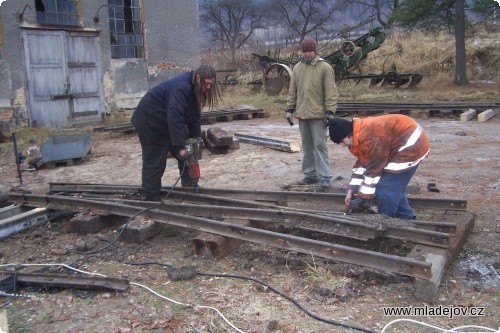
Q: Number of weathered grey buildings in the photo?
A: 1